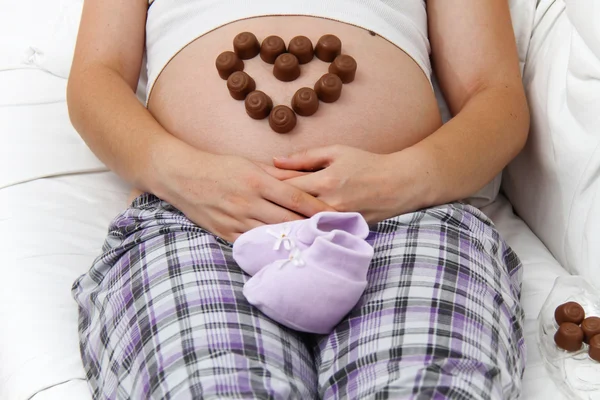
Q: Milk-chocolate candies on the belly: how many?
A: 12